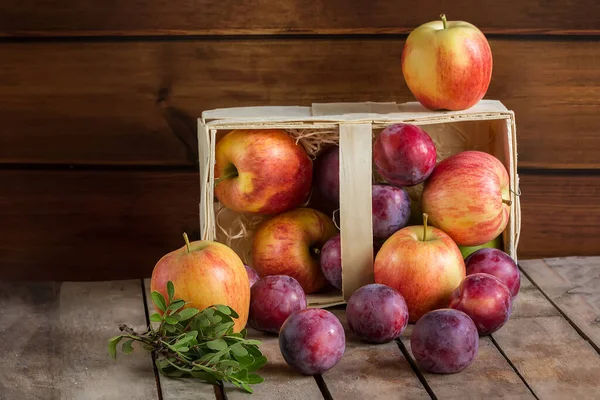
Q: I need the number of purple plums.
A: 11